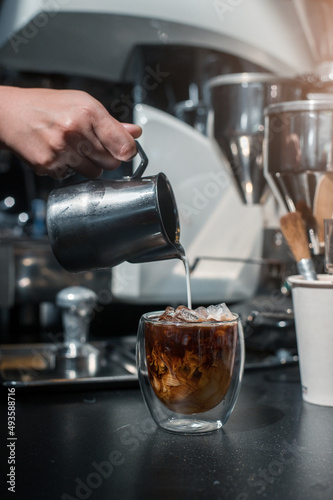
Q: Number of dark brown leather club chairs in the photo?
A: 0